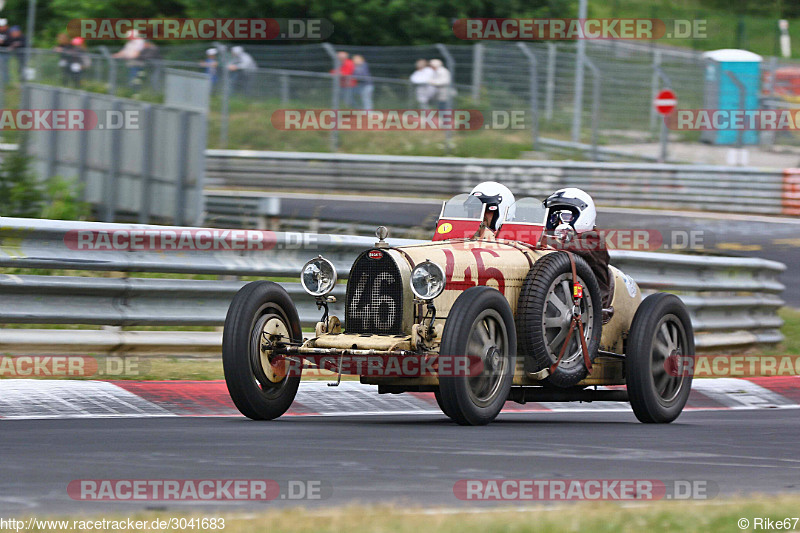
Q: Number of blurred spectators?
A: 12